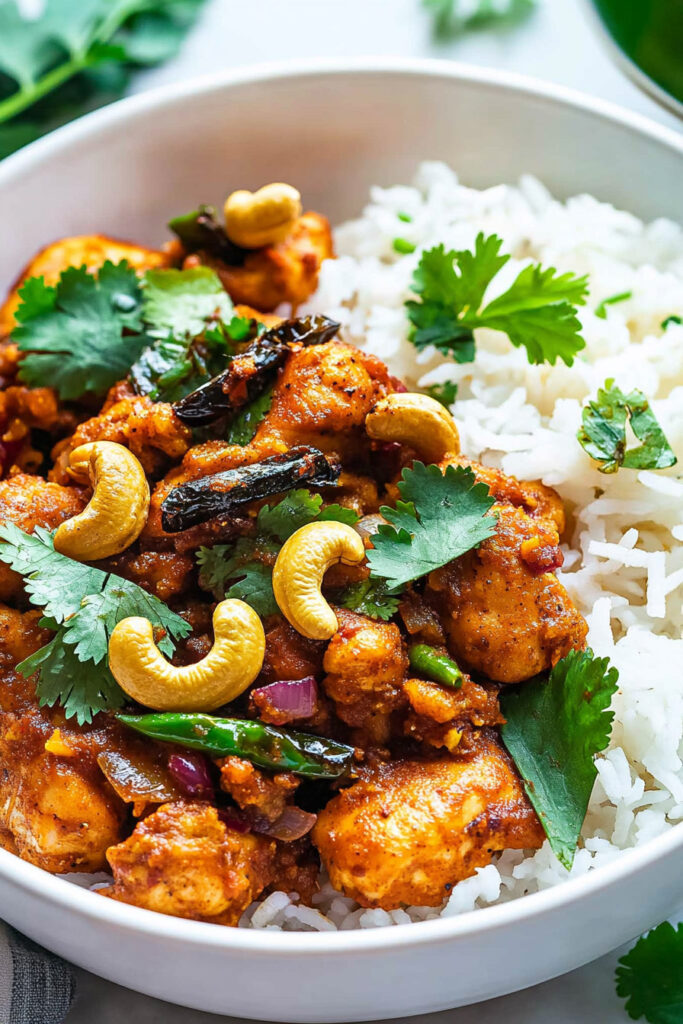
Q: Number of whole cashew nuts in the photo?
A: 5